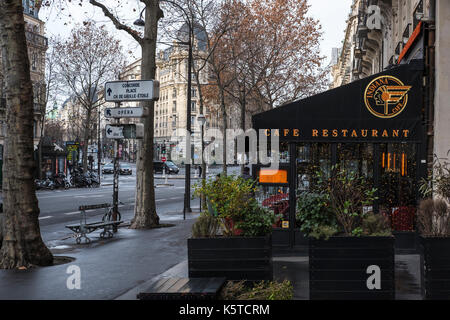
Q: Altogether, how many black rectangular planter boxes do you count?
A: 3